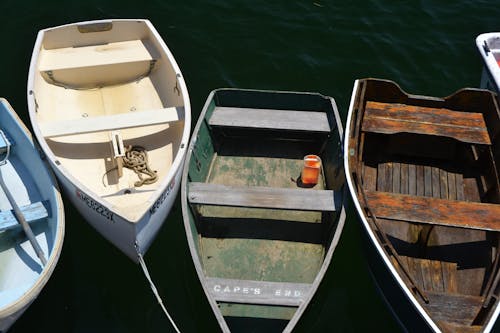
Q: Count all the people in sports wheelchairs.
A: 0